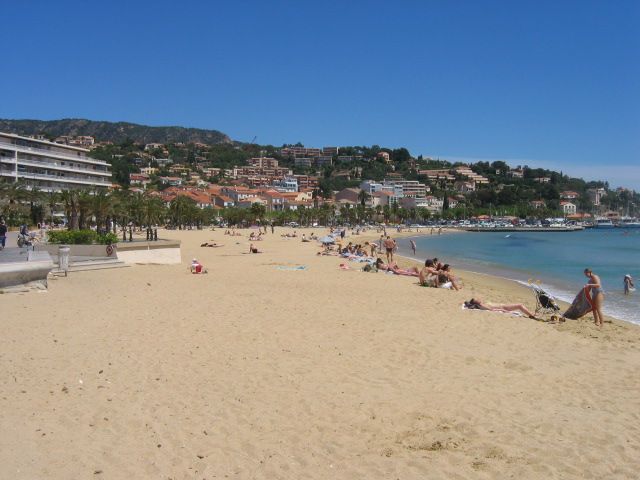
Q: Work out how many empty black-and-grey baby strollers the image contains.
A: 1